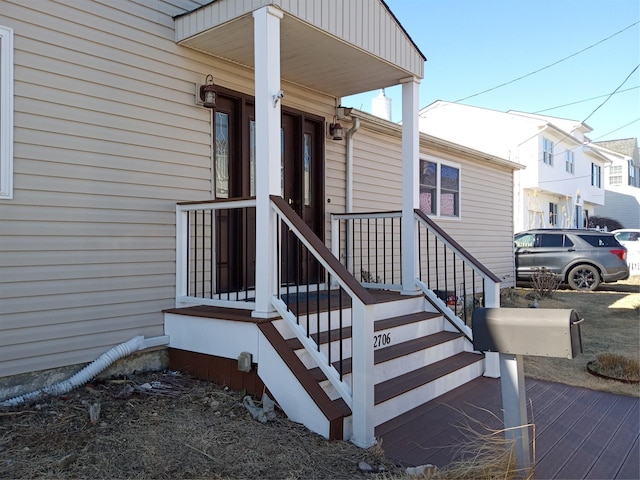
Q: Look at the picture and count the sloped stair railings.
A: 2